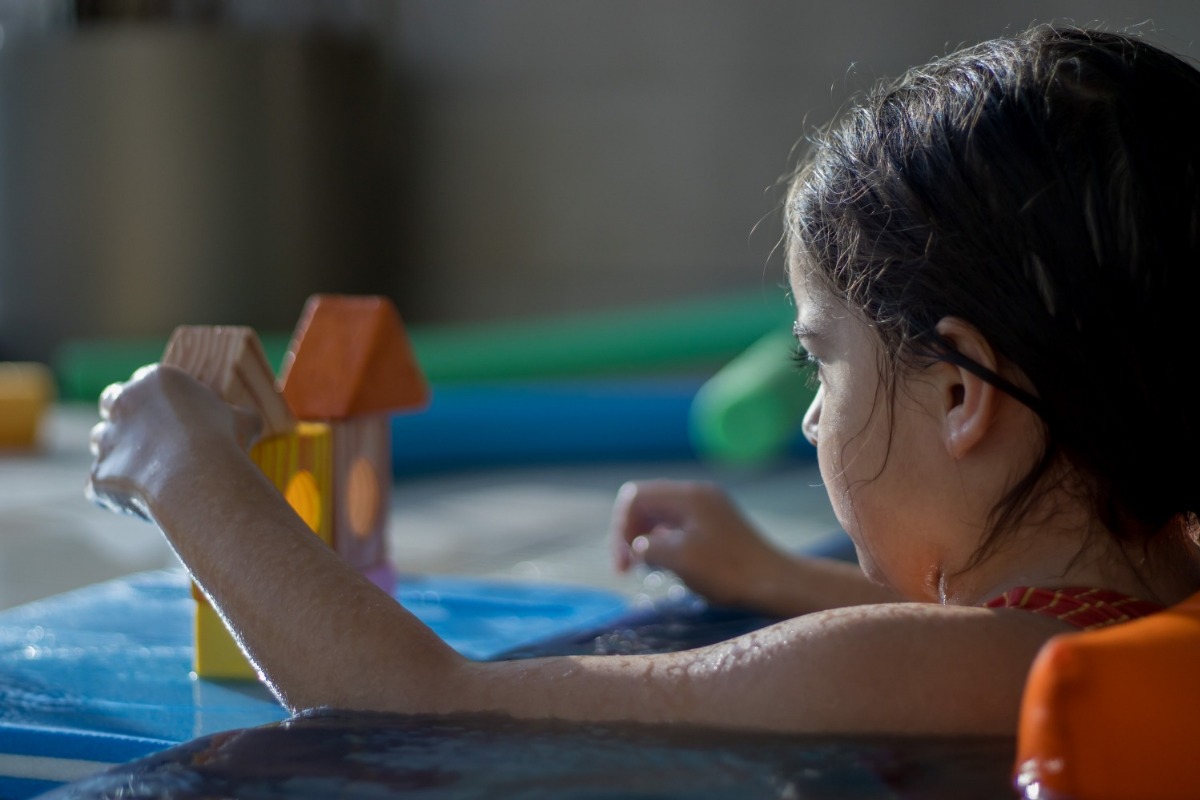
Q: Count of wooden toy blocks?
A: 6